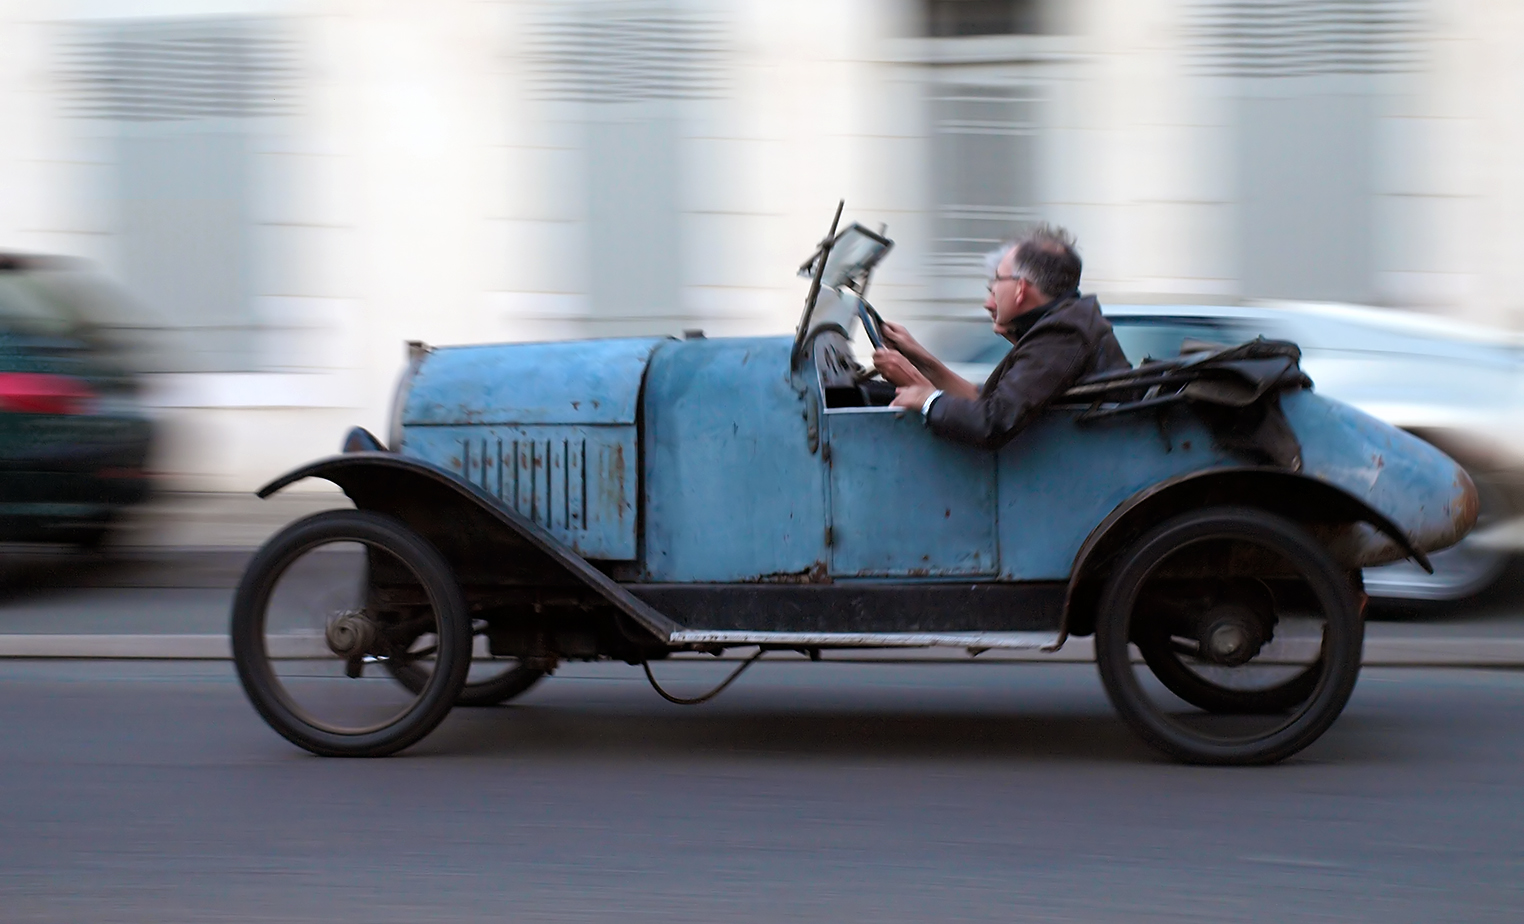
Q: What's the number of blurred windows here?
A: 4